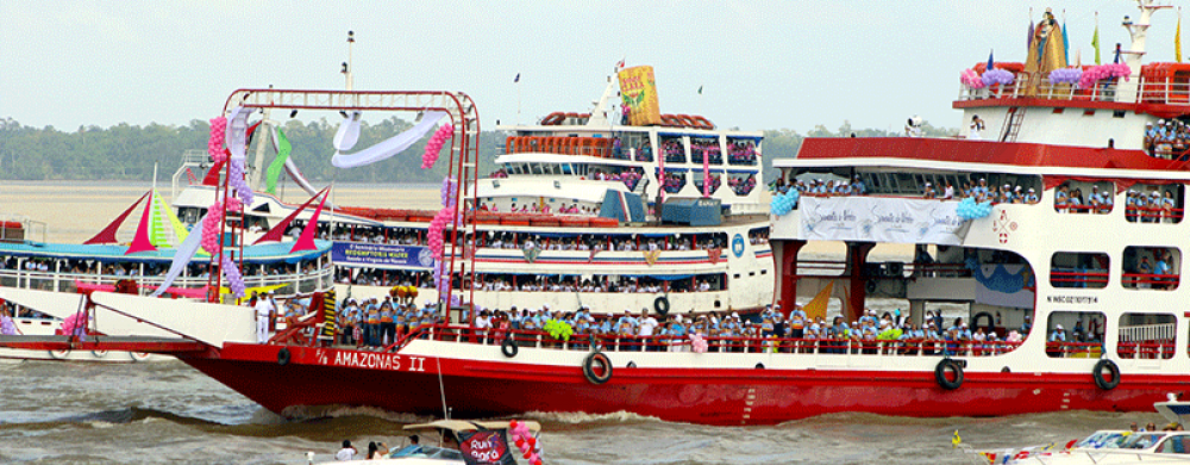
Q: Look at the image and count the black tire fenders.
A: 6